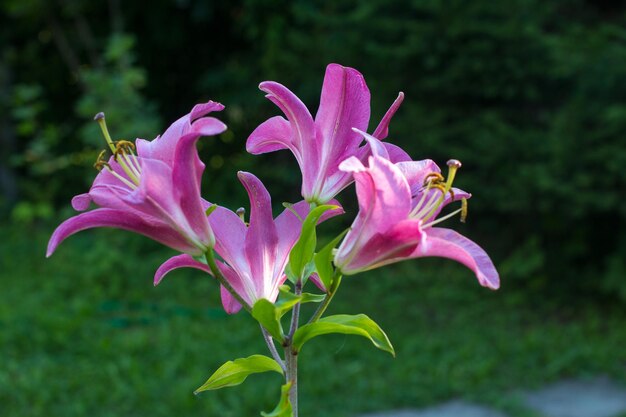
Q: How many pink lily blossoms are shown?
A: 4